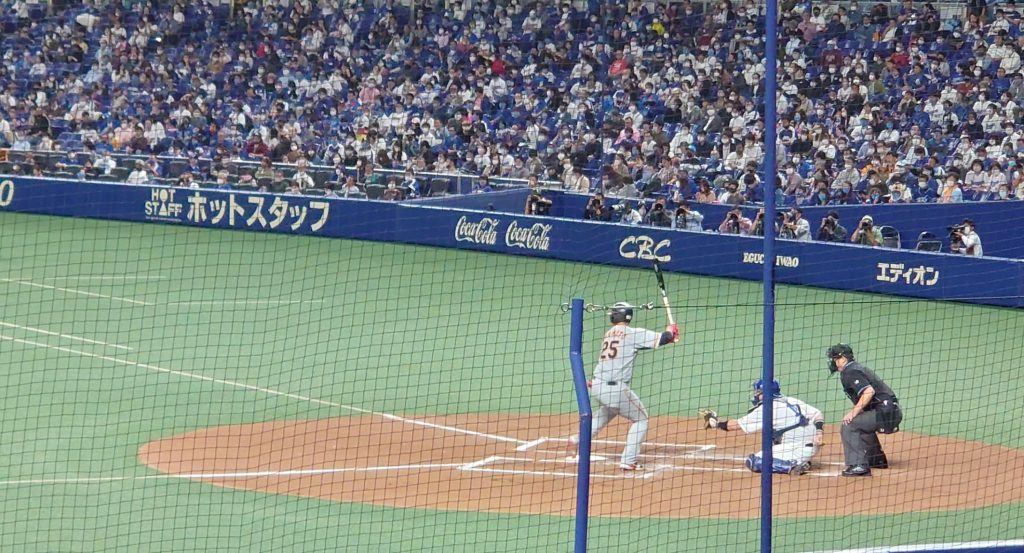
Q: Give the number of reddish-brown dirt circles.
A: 1